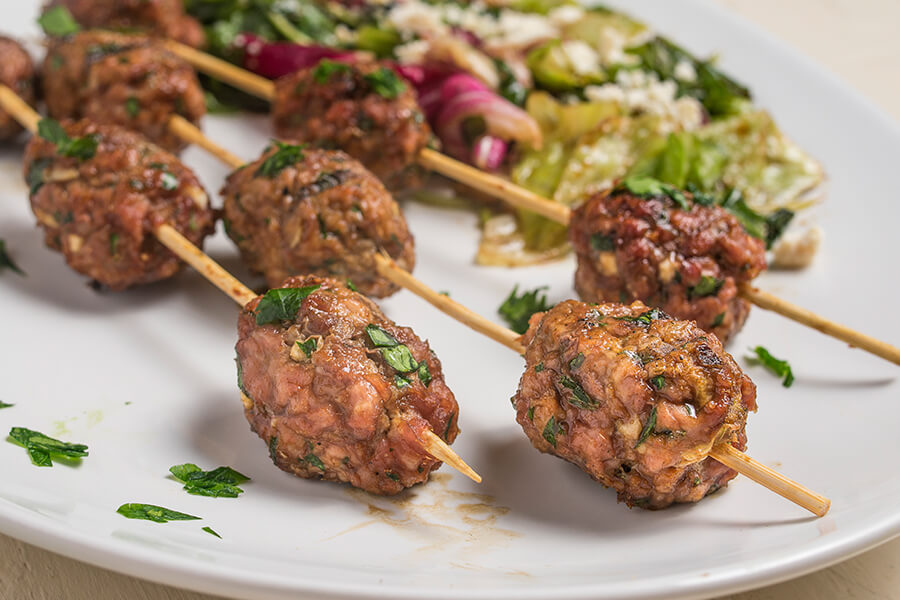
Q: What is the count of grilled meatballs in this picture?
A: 9